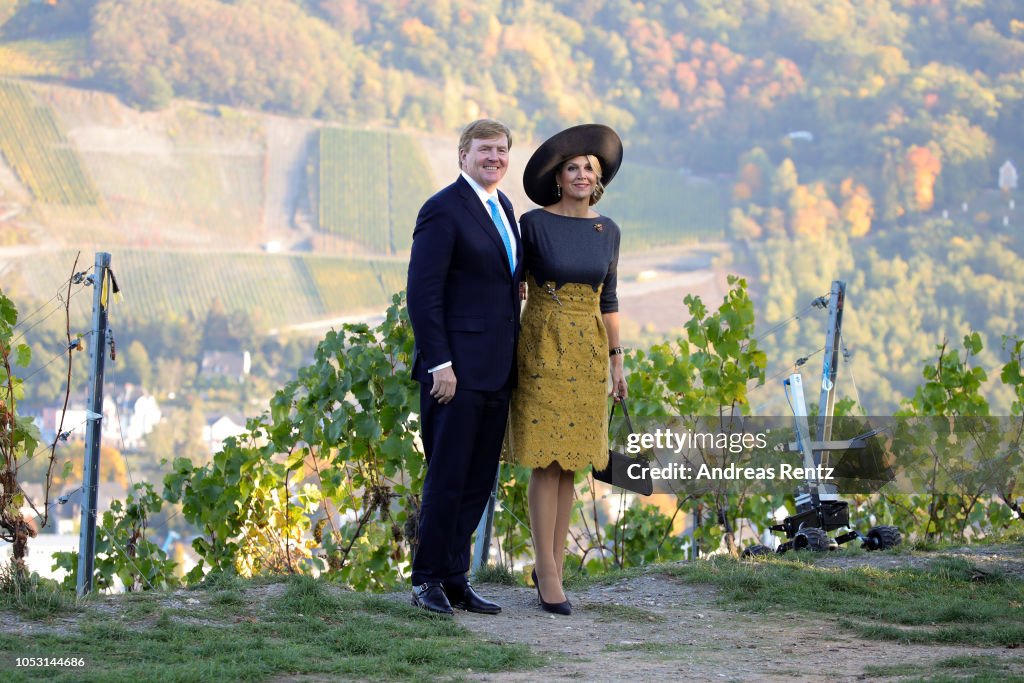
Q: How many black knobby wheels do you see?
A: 3